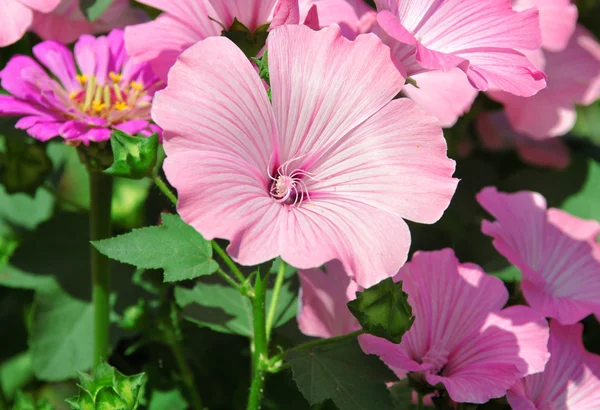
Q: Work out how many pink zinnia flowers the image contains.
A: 1